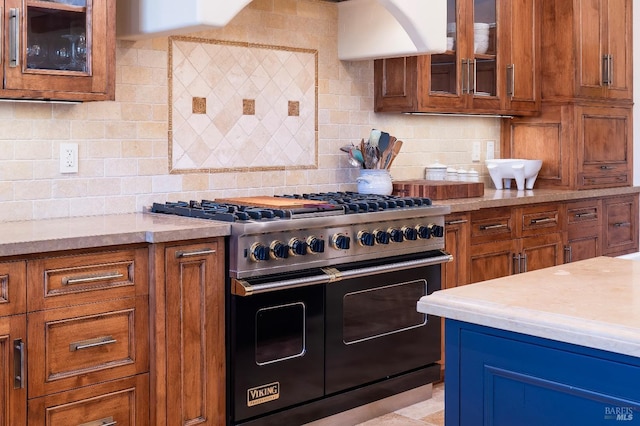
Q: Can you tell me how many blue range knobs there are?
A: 11